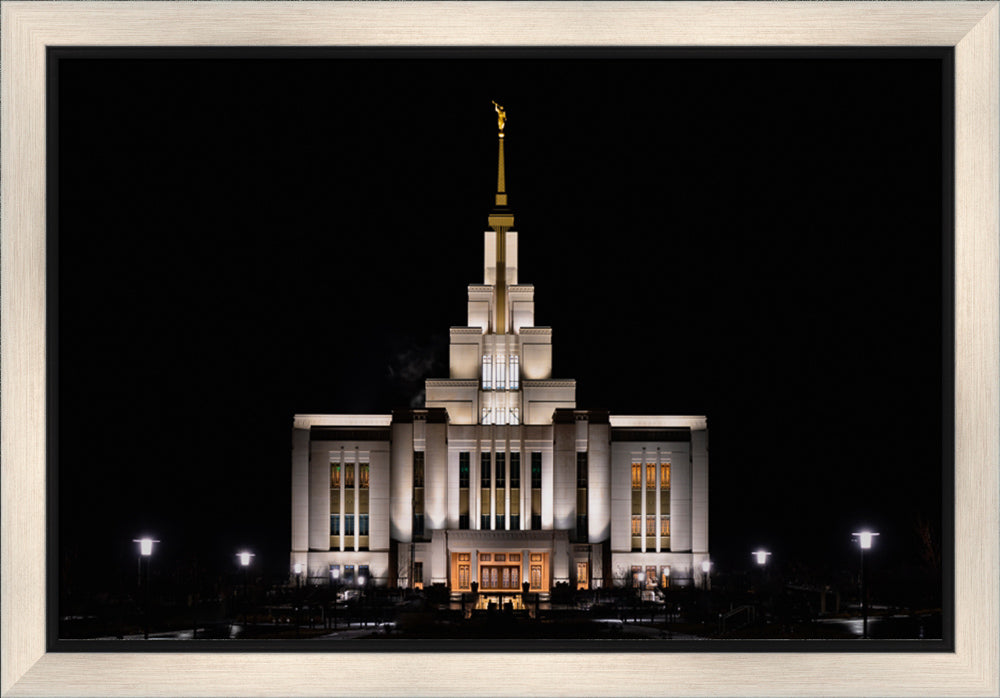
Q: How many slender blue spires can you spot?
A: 0